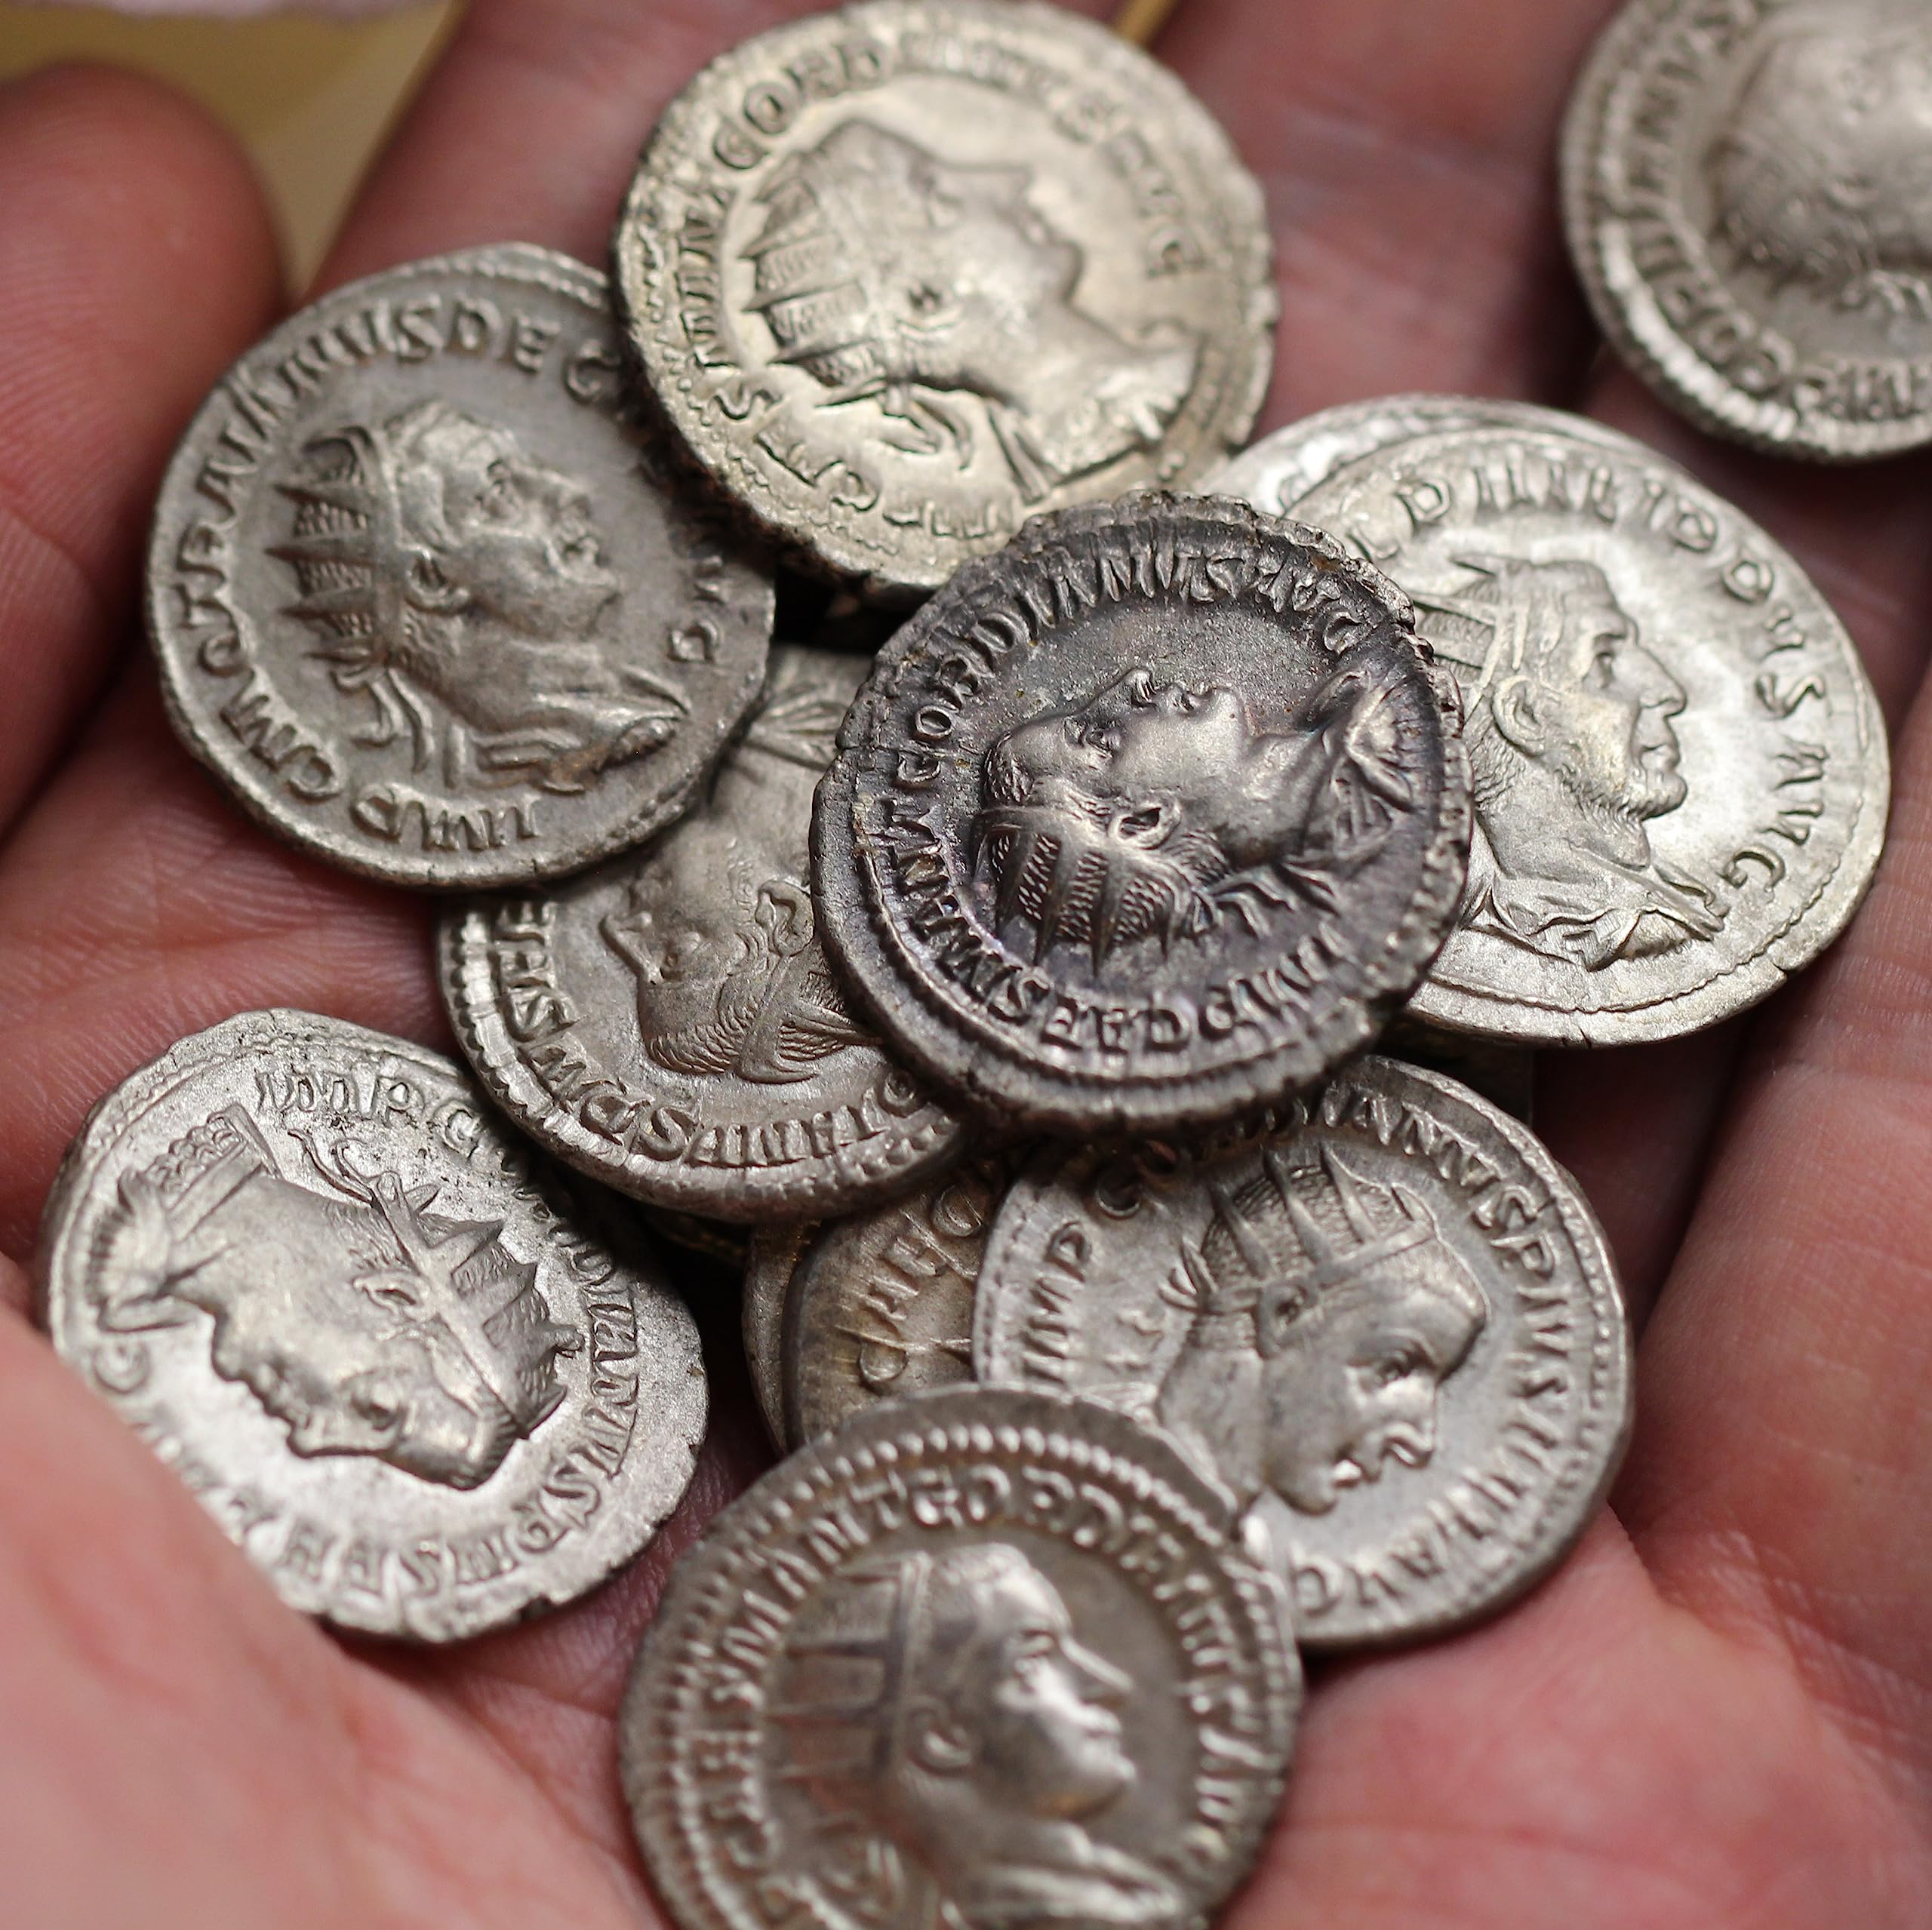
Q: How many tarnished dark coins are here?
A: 1